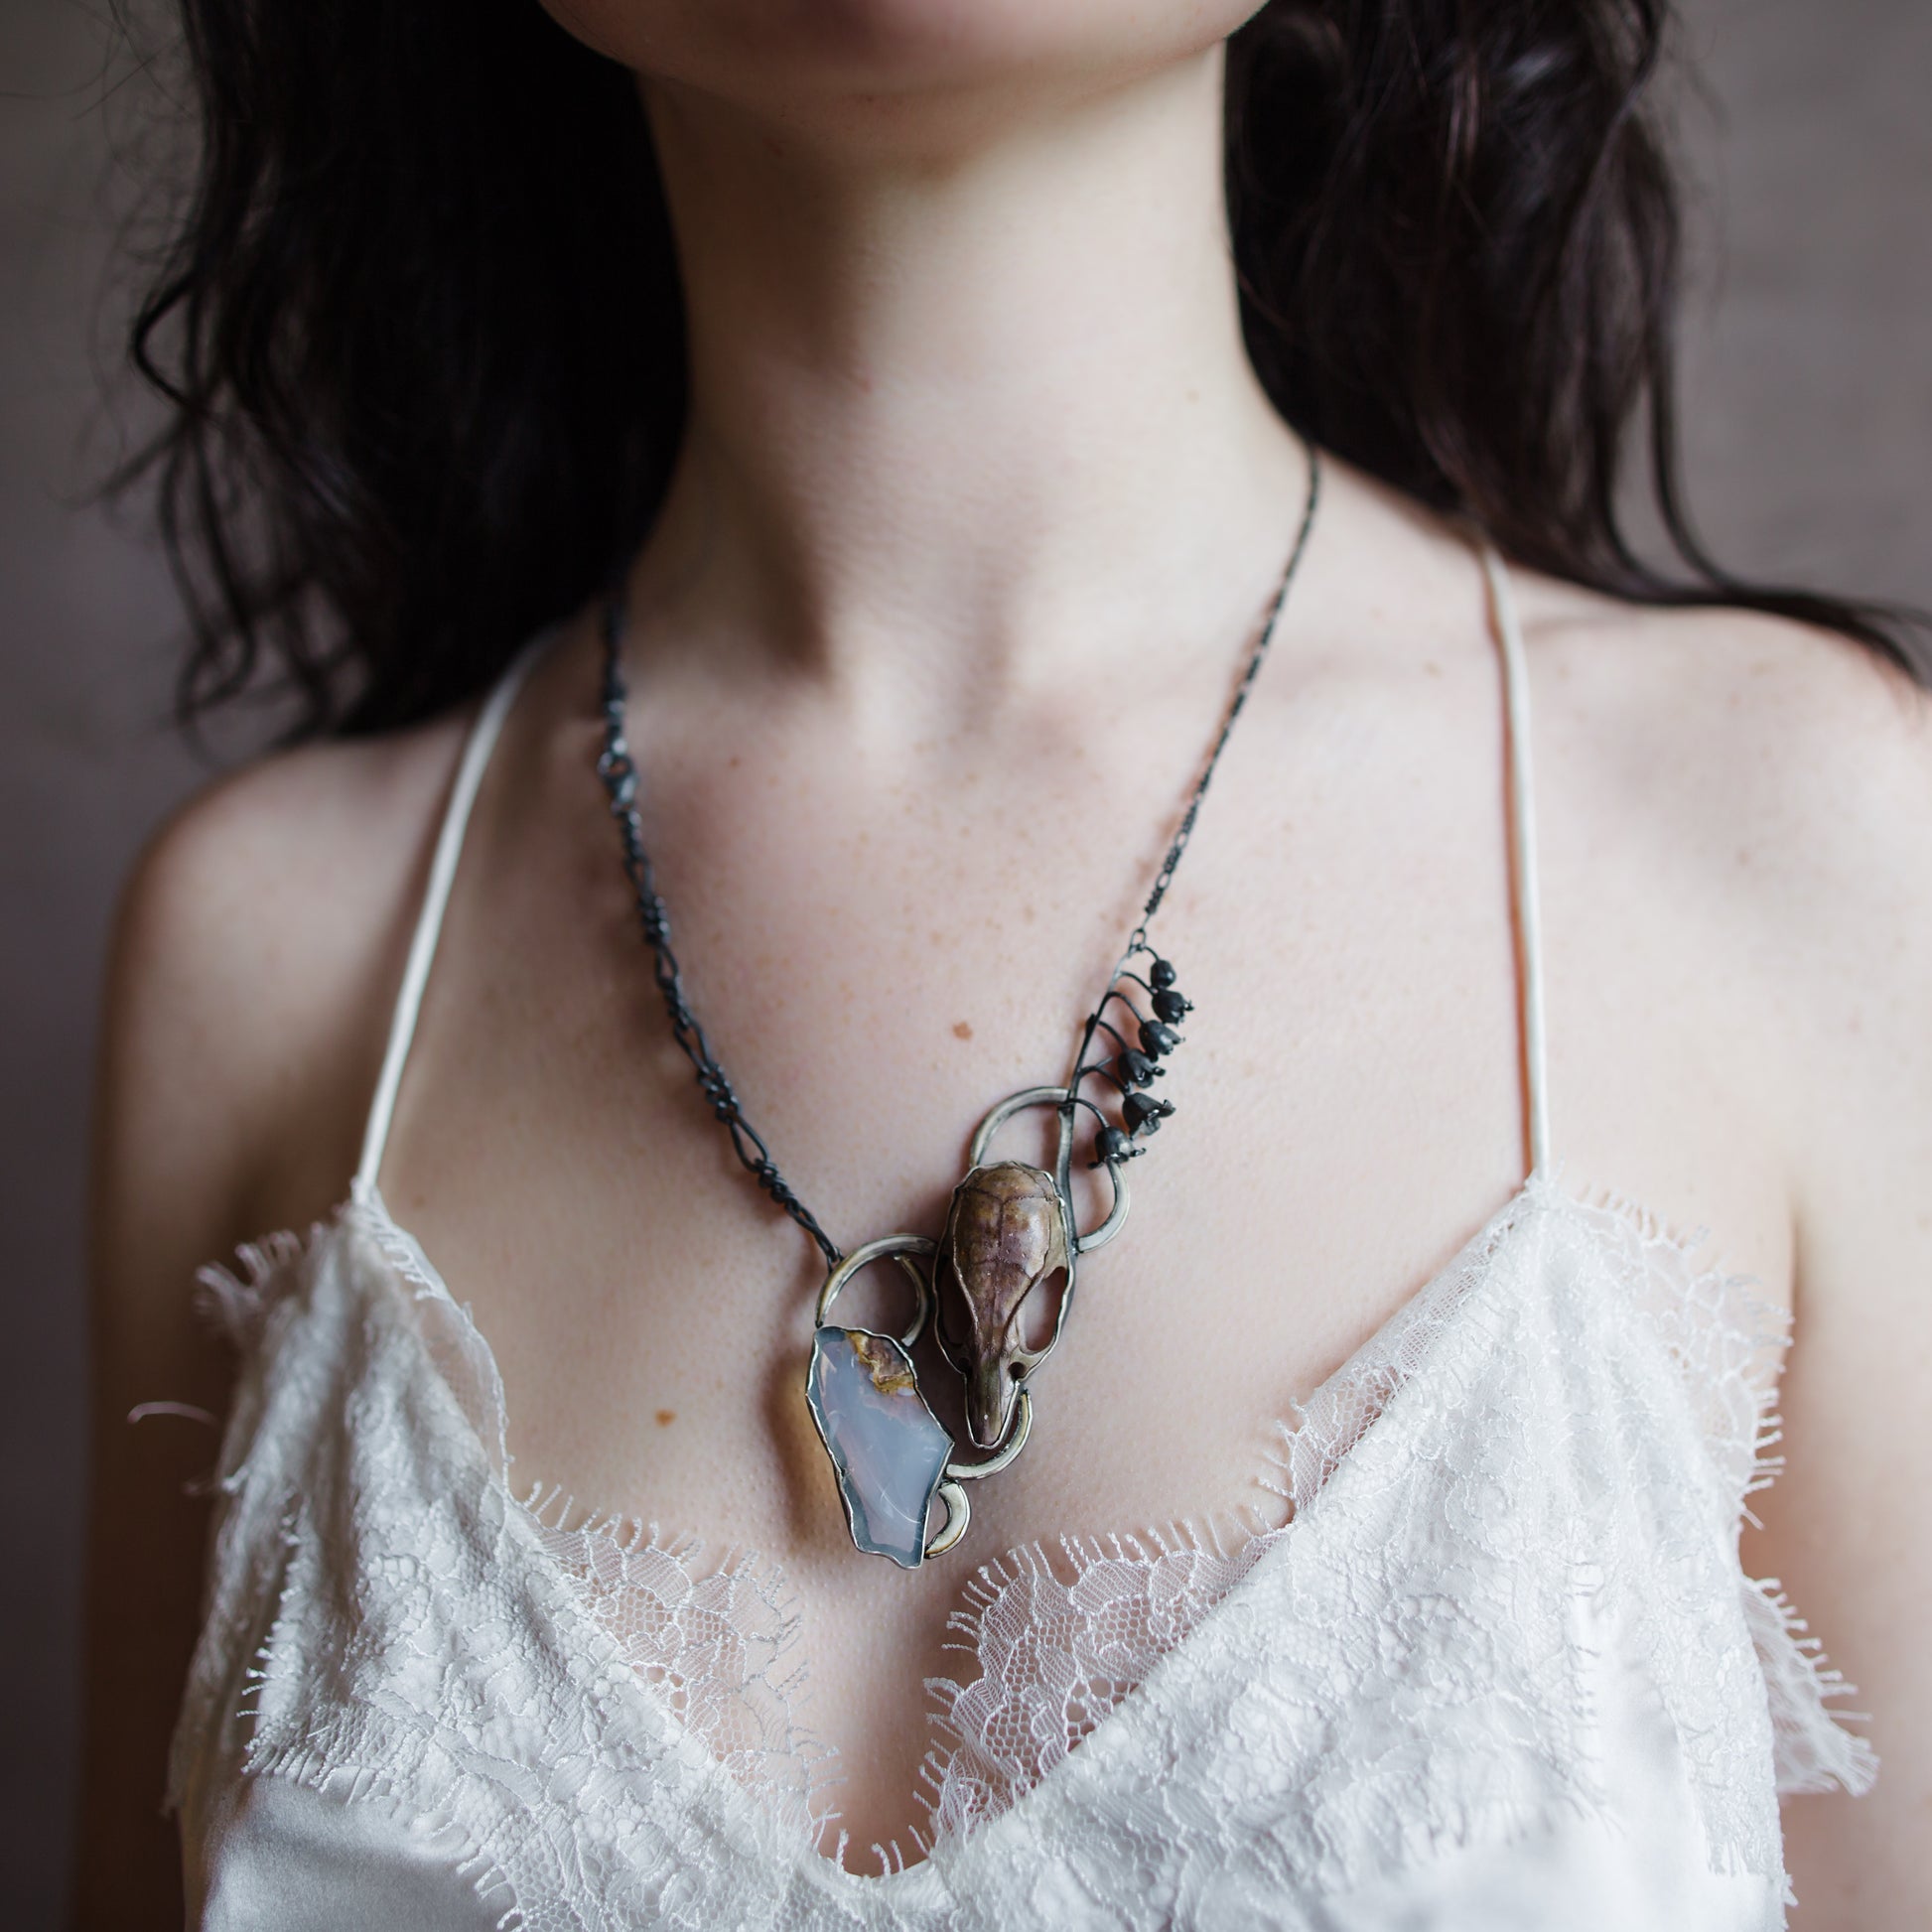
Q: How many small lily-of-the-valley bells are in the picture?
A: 6